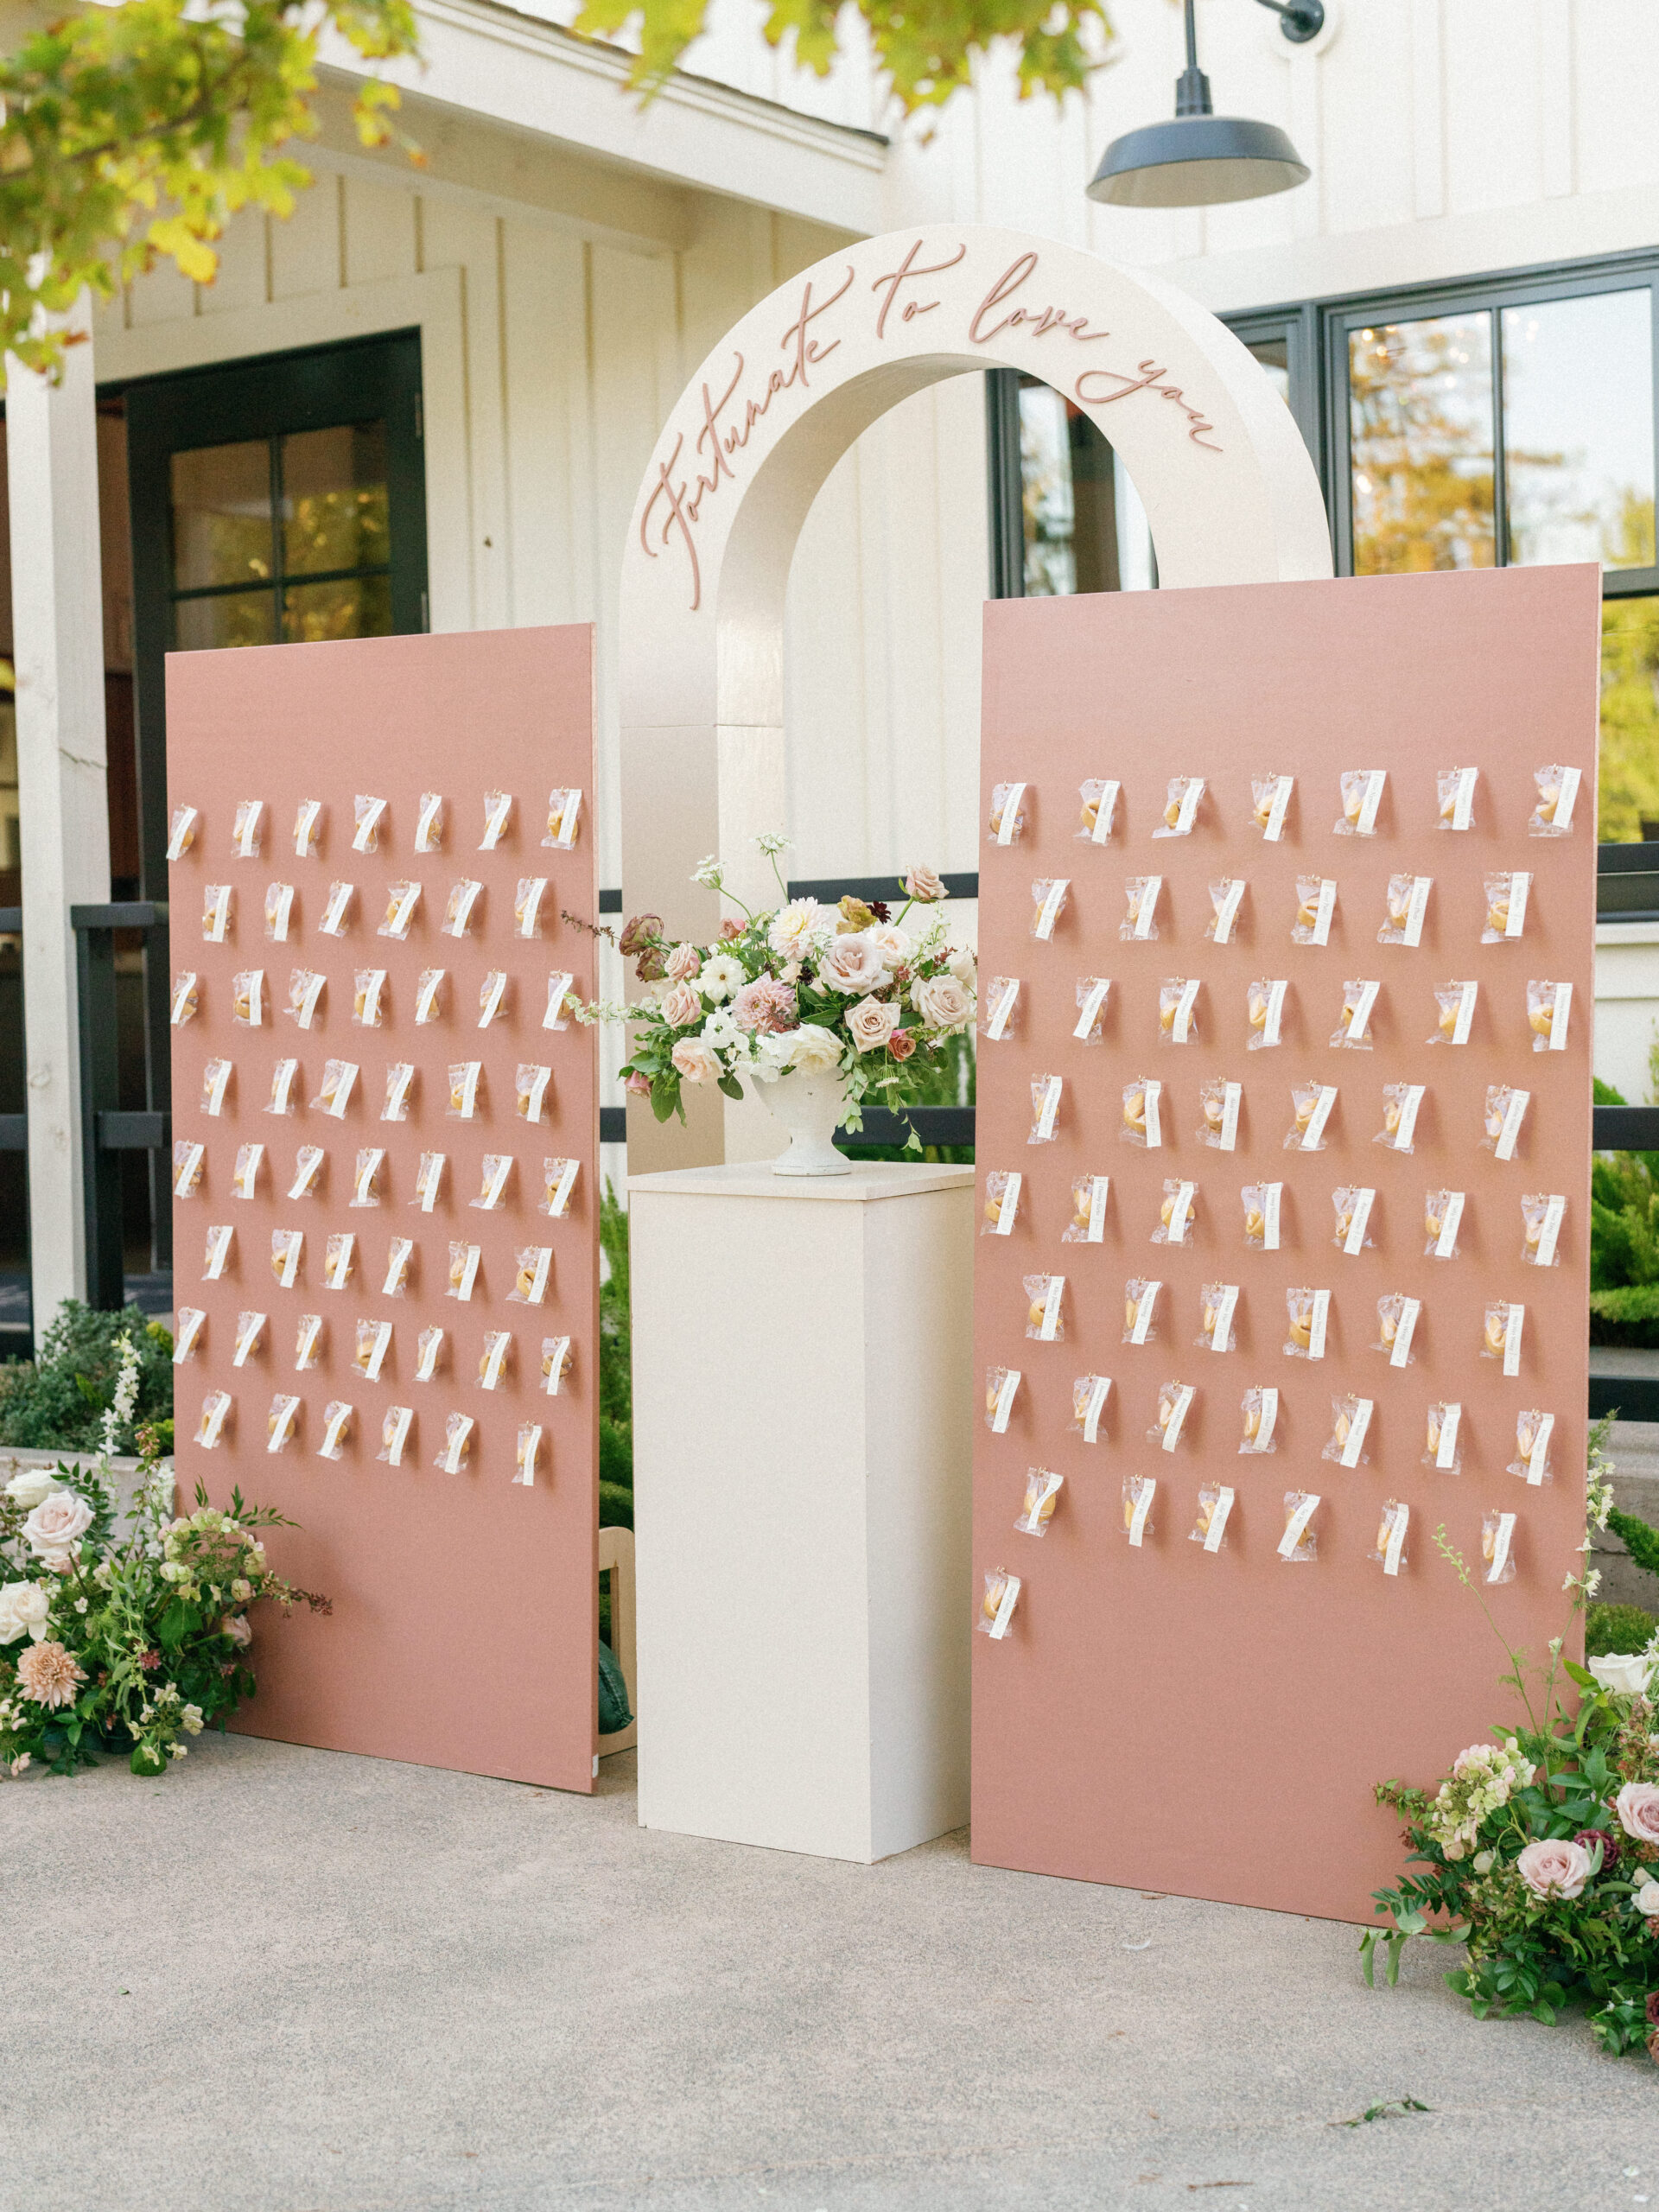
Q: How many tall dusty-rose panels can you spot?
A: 2